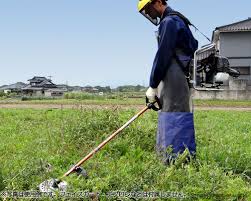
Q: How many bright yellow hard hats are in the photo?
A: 1